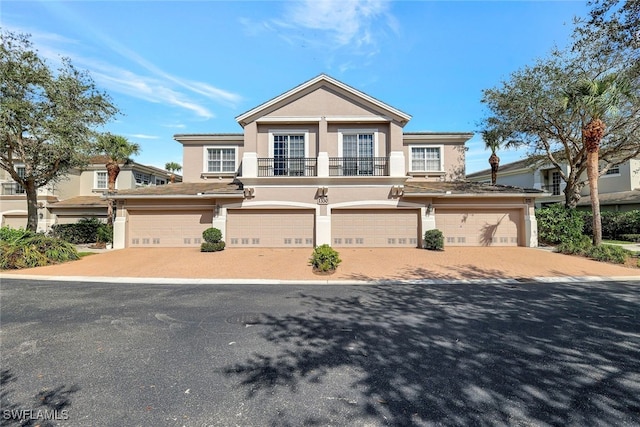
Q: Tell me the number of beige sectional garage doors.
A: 4